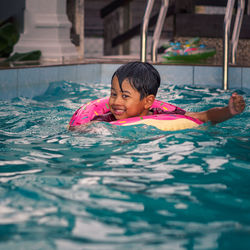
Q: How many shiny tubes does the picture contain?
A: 4